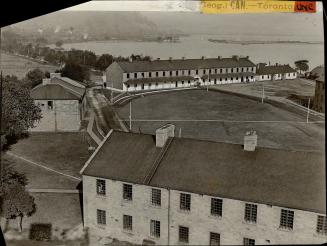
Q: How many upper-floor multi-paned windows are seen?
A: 8